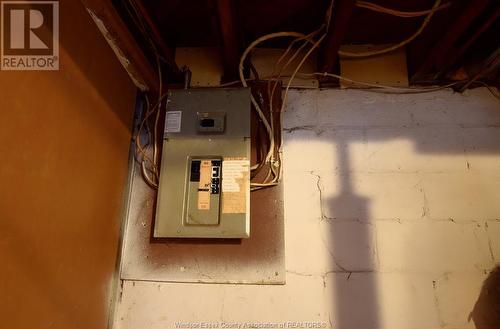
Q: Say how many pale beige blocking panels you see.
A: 3